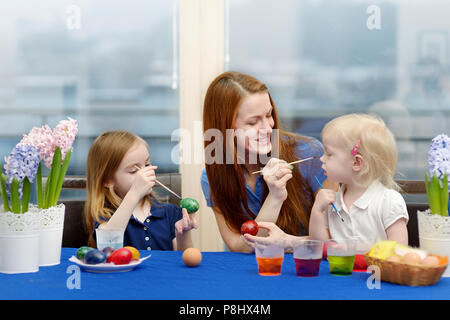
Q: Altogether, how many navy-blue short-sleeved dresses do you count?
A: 1